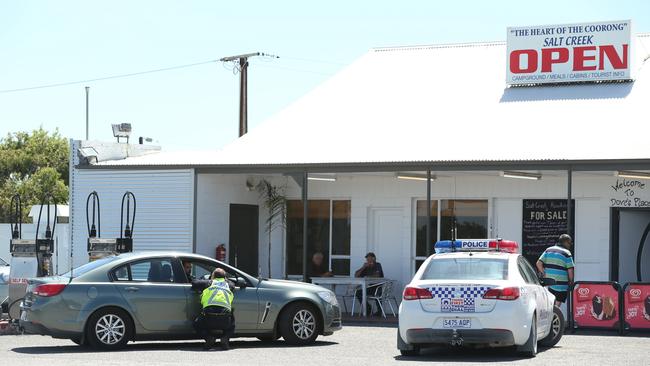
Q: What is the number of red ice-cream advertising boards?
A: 2